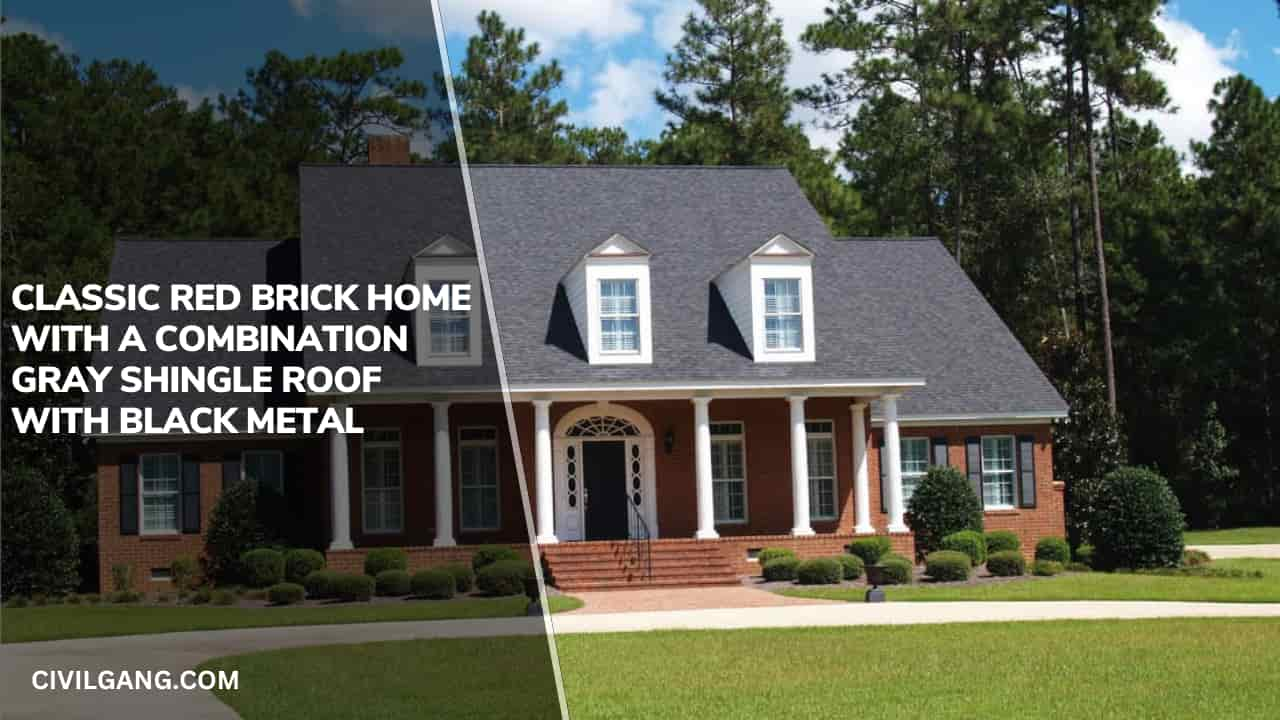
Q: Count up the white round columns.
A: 7